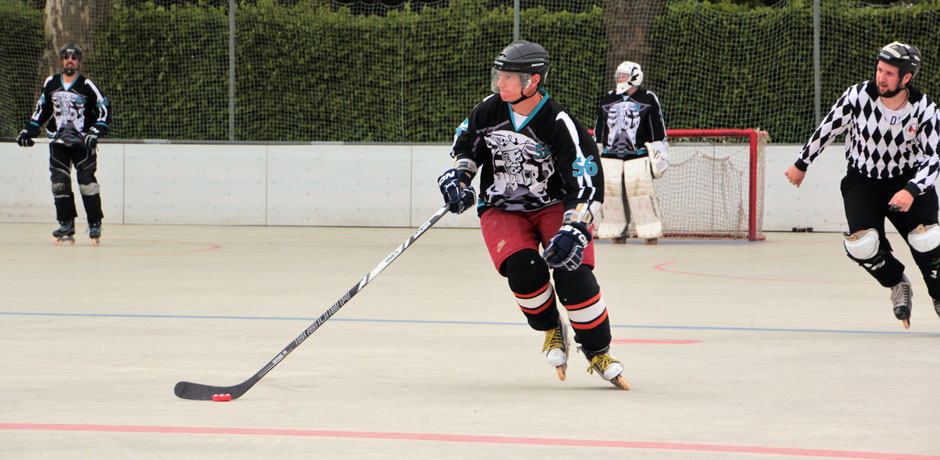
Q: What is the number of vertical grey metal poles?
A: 3